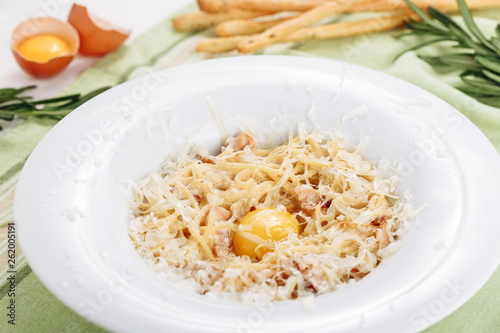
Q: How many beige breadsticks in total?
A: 5